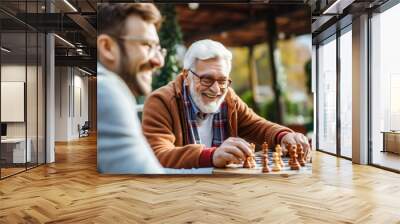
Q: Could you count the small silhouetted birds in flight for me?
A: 0